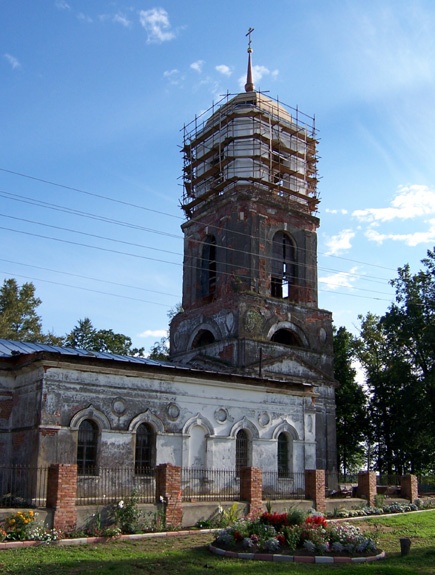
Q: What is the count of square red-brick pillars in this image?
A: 6